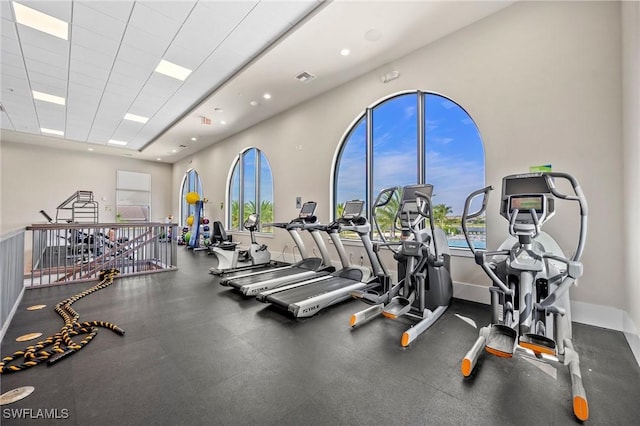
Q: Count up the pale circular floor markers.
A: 3